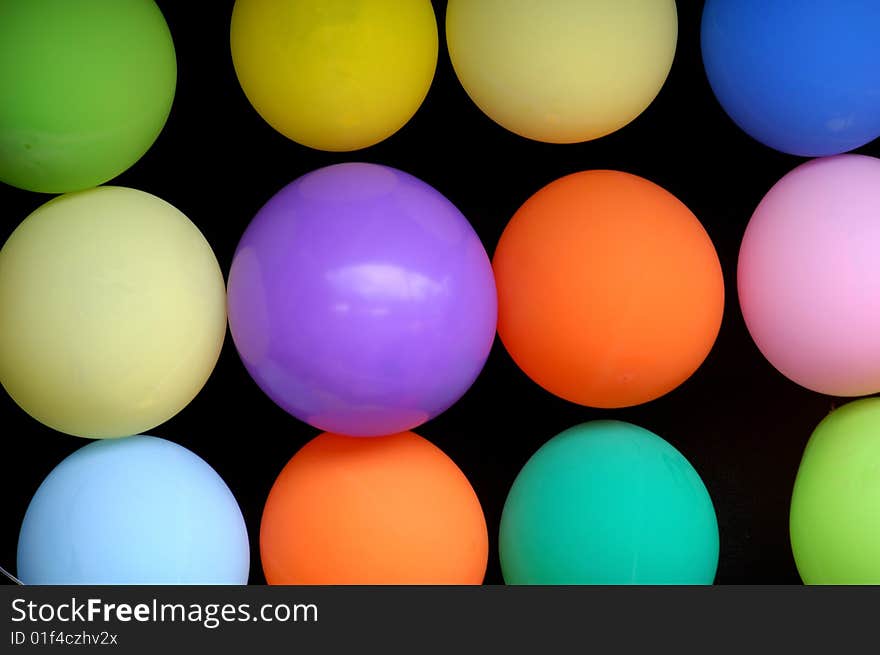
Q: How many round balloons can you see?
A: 12